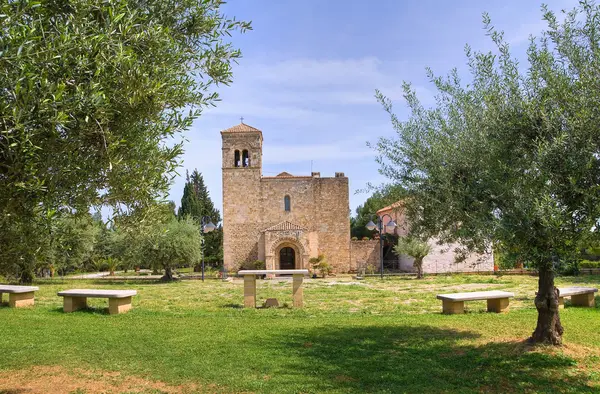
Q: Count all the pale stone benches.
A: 4